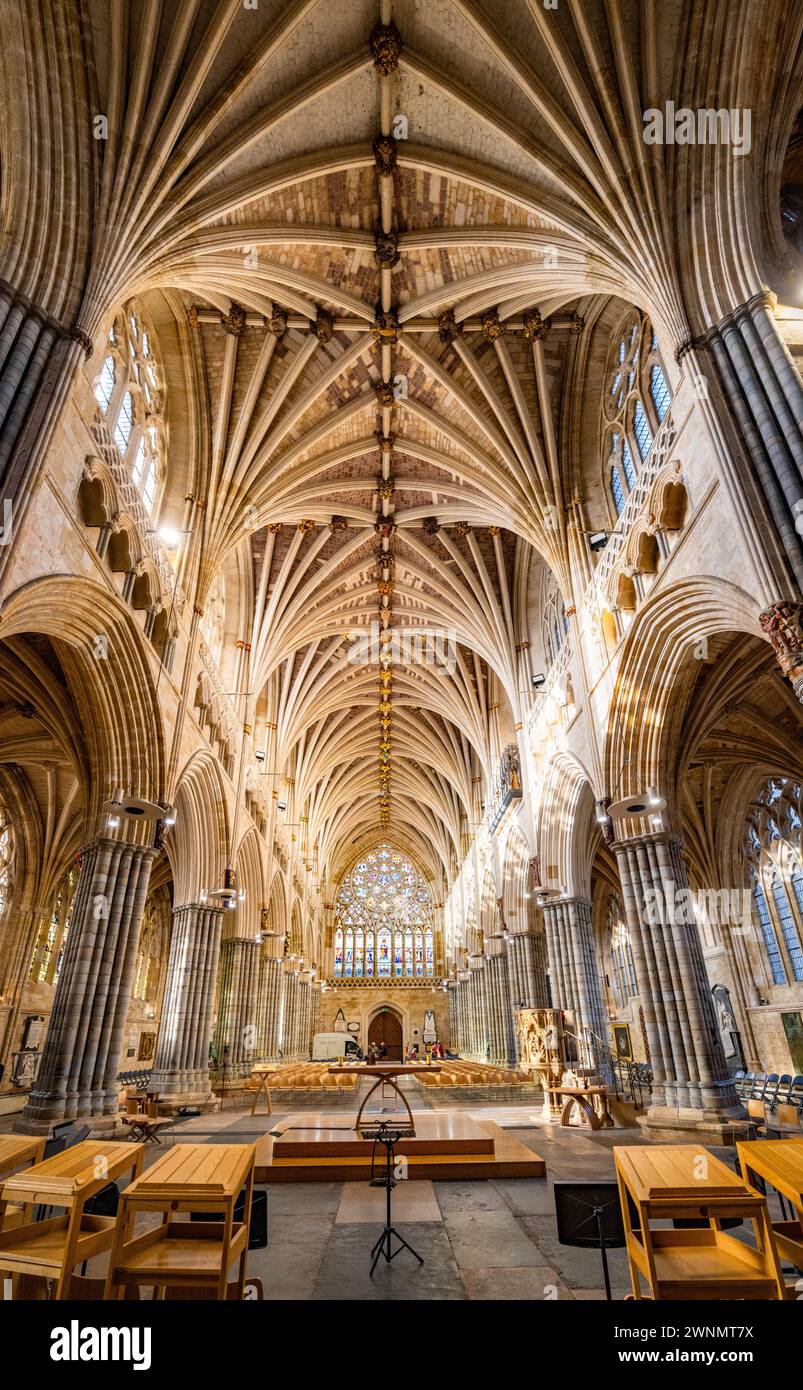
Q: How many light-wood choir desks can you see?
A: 5